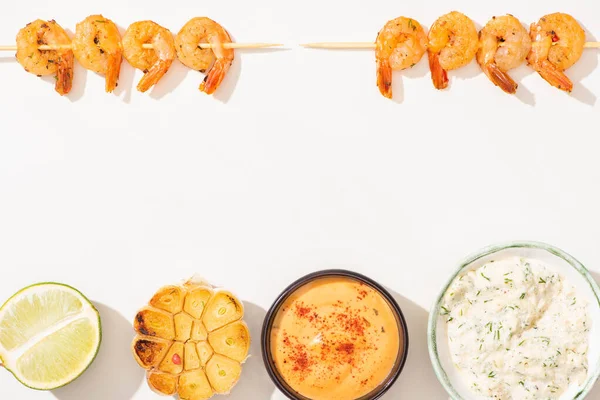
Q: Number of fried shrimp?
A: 8